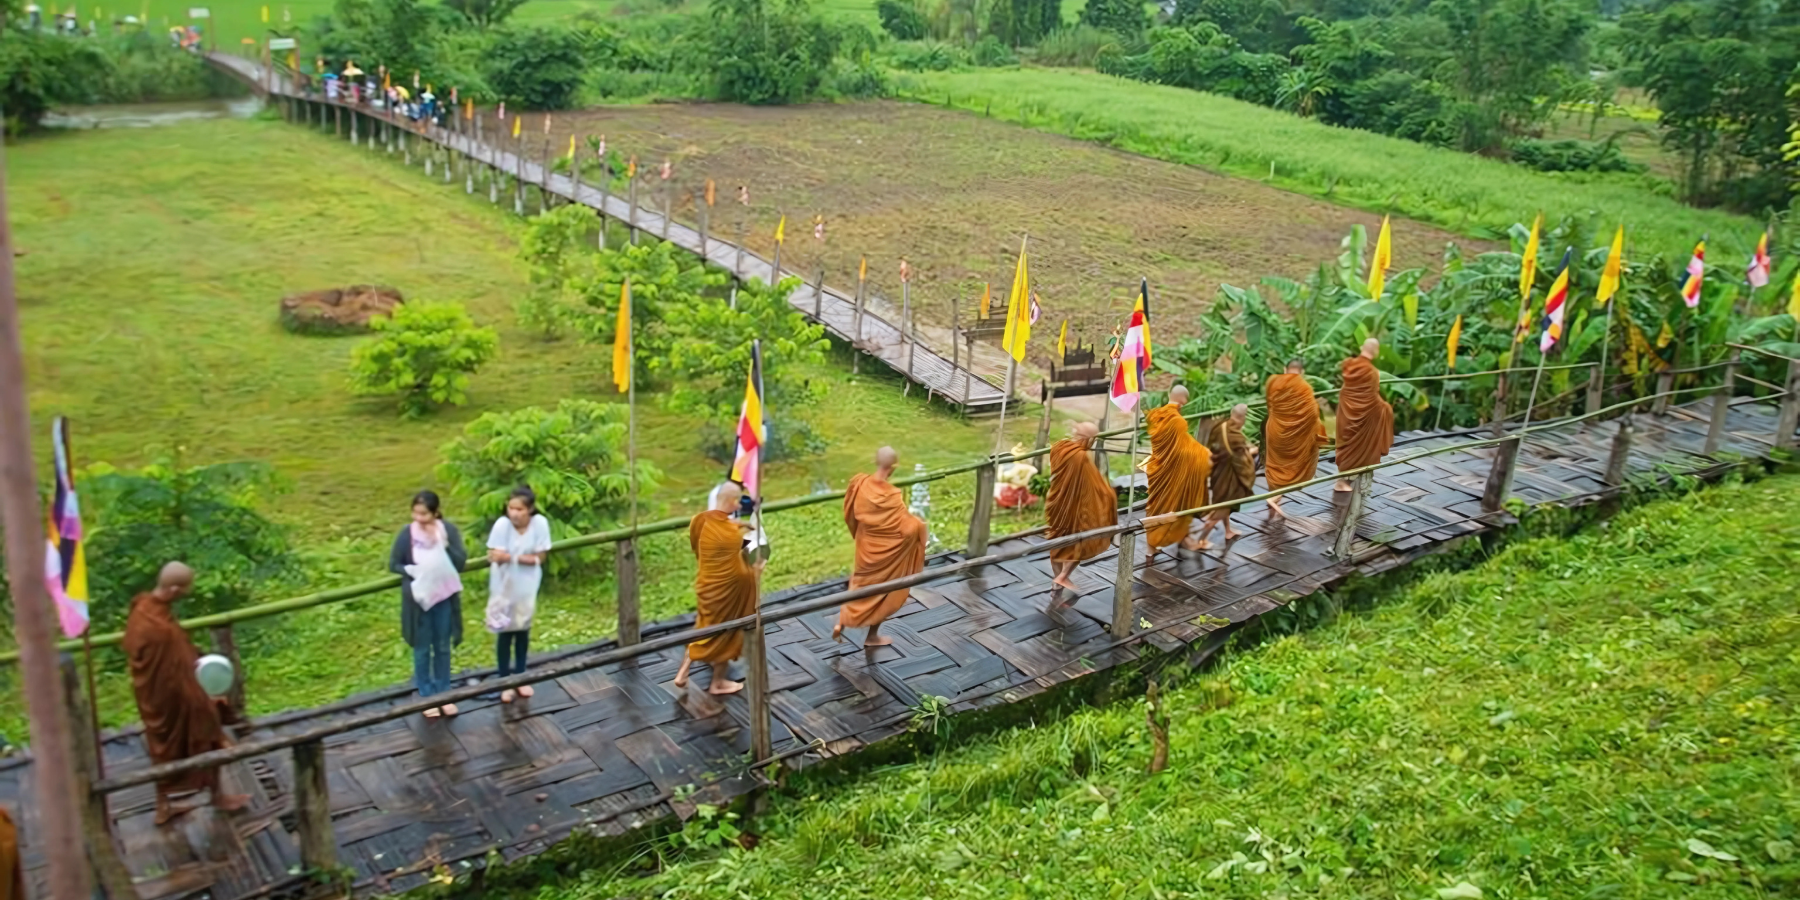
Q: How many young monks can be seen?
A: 1